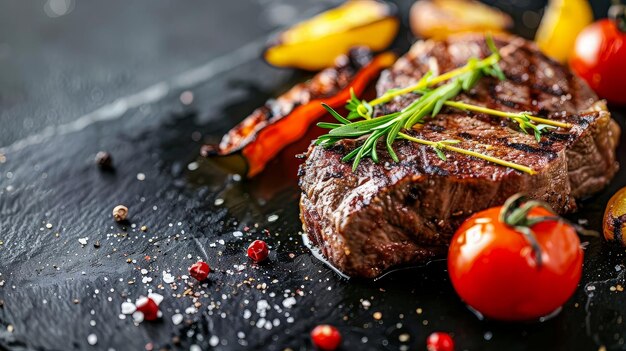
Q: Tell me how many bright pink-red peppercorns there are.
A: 5